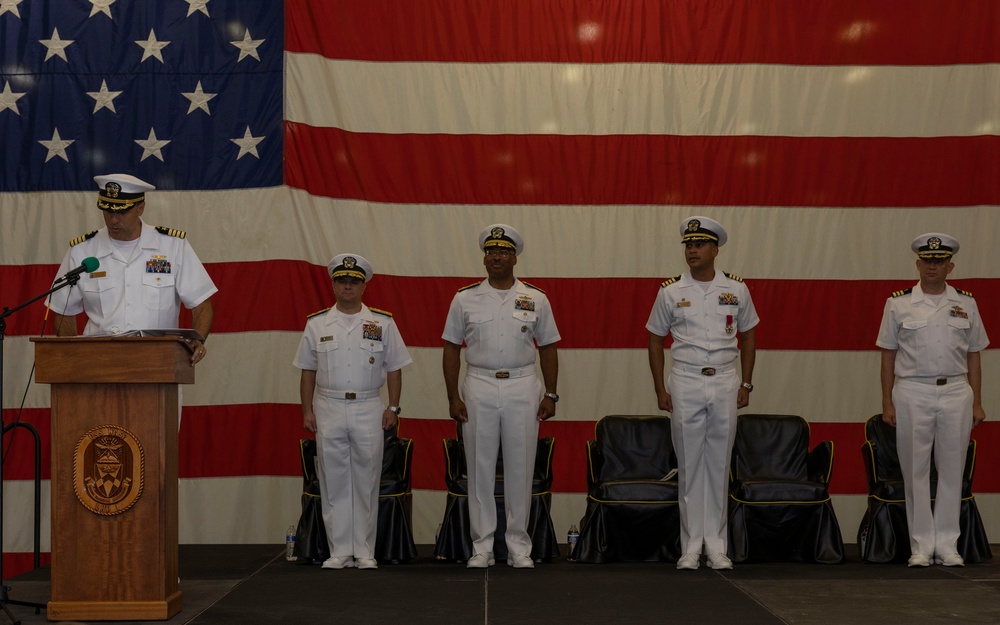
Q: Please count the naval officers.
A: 5